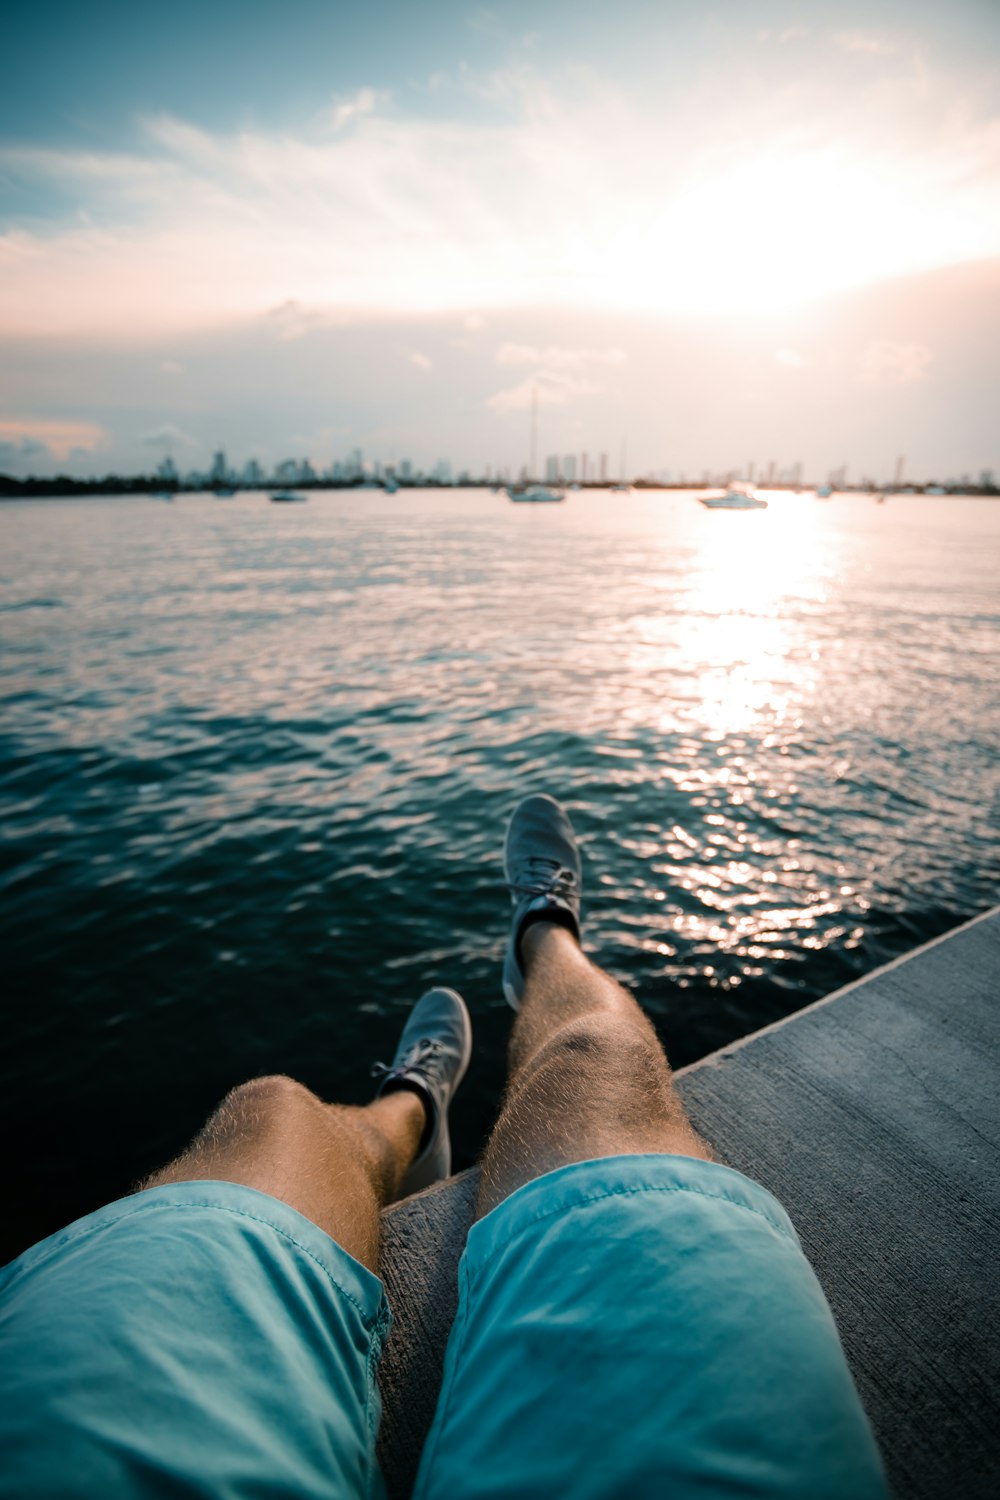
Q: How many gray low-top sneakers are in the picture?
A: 2